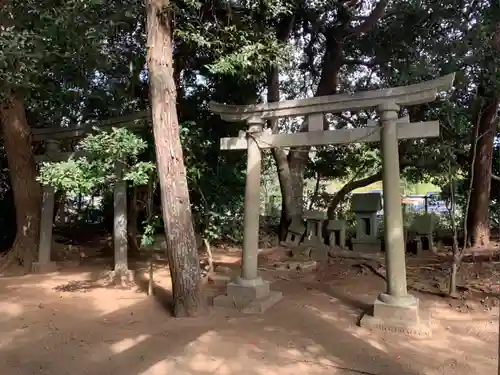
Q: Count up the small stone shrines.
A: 5